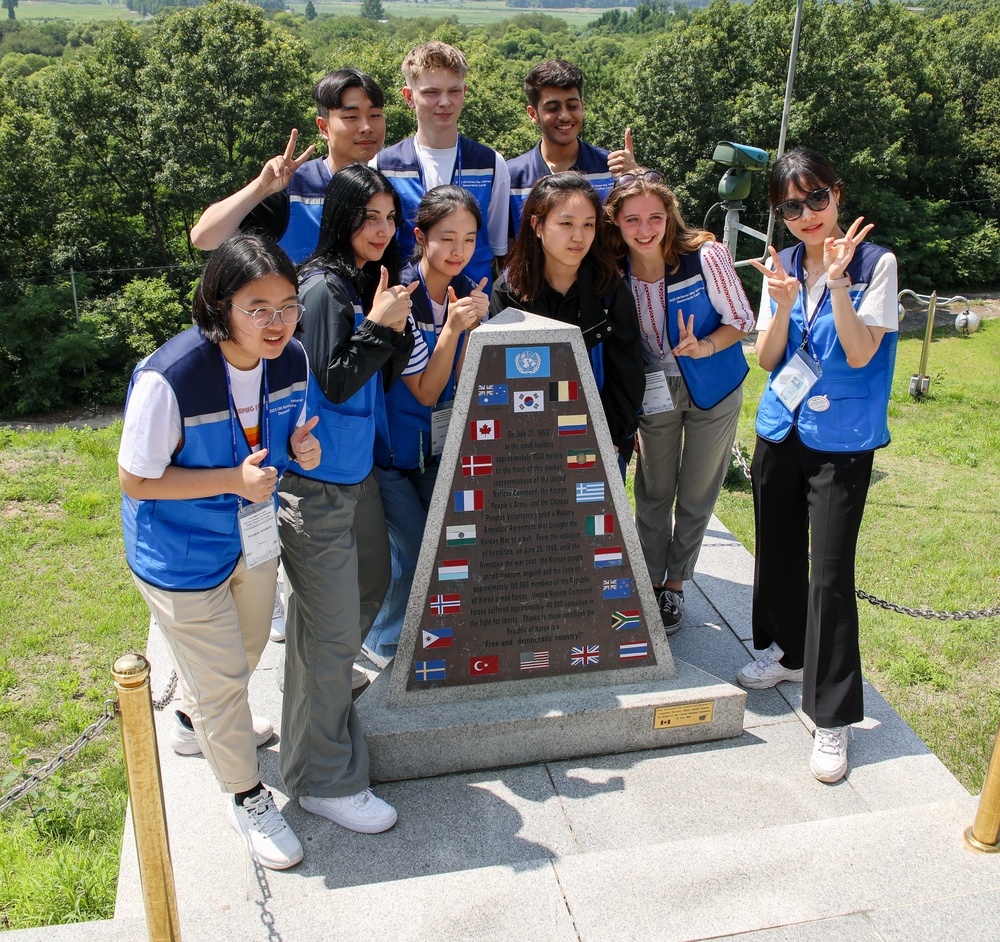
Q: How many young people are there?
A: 9